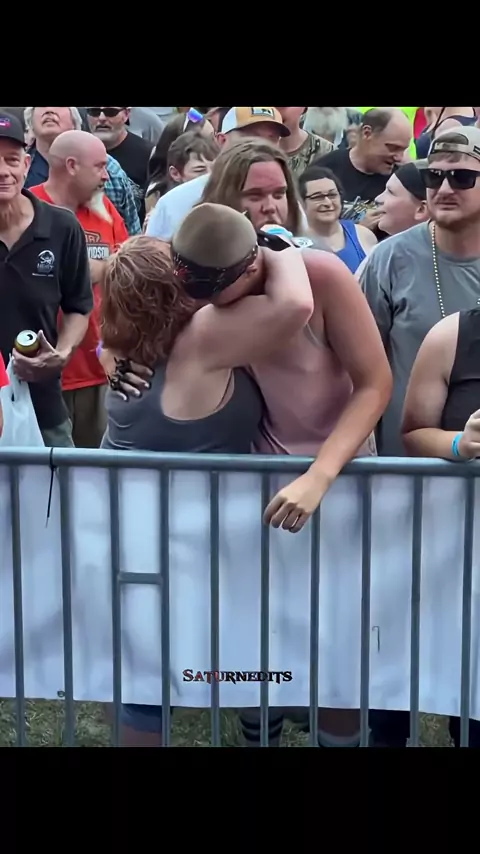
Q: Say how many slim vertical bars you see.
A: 10